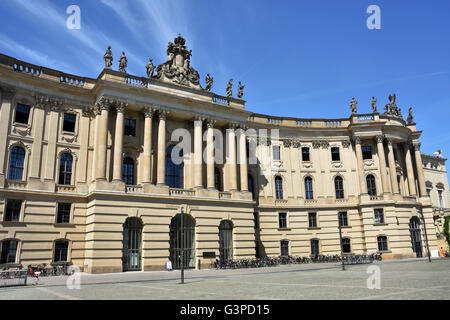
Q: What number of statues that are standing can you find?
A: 9